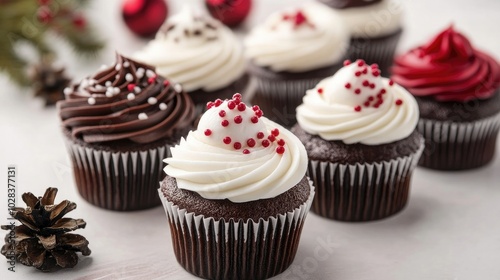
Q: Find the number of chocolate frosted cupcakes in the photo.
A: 1